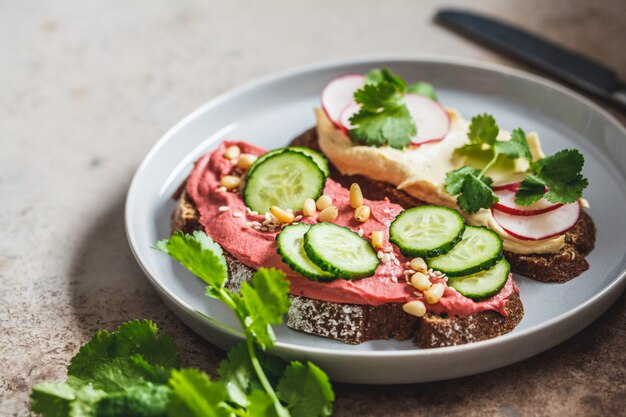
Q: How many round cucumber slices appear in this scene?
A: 7